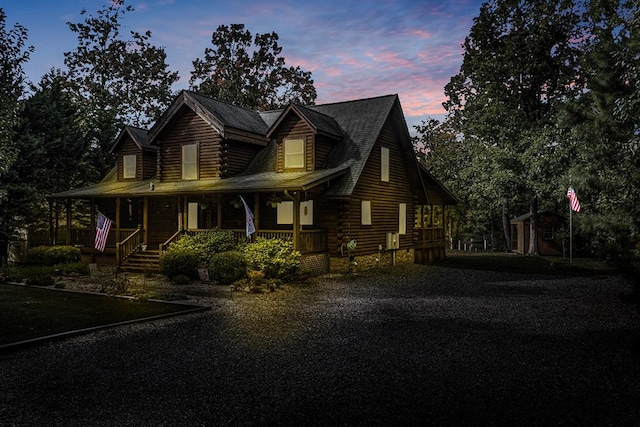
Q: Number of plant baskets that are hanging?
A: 3